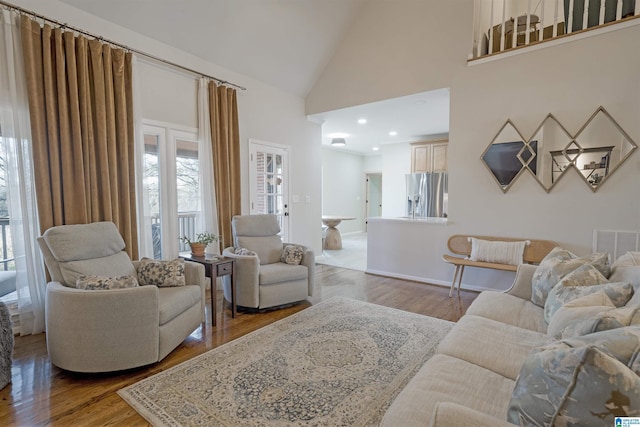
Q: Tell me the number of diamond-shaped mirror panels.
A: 3